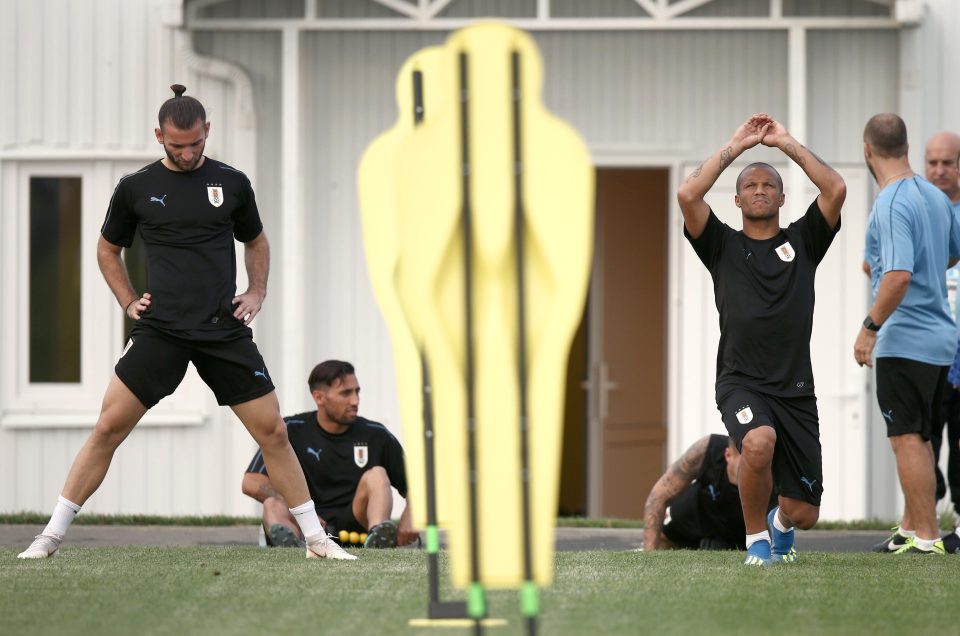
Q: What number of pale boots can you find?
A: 2